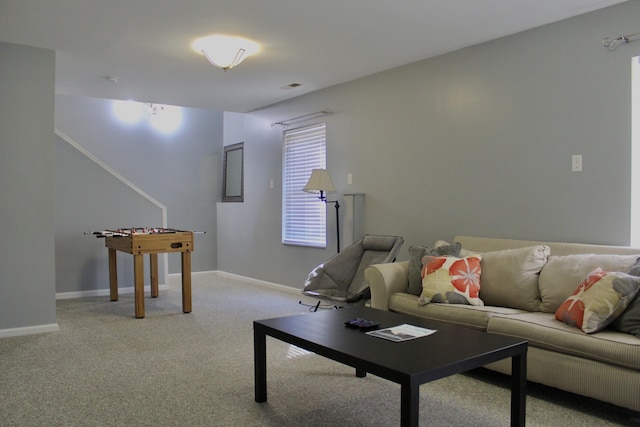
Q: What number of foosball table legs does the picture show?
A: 4